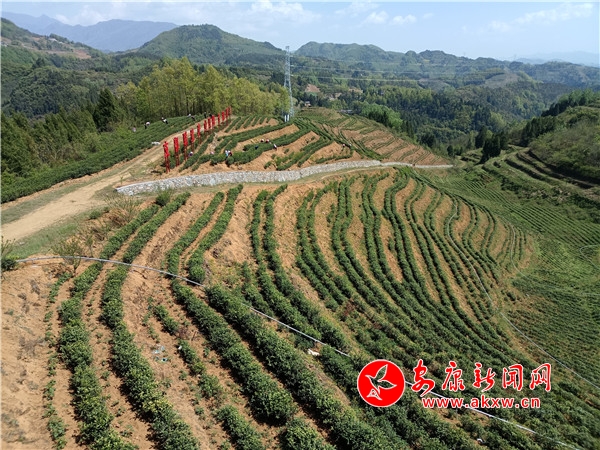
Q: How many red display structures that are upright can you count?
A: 12